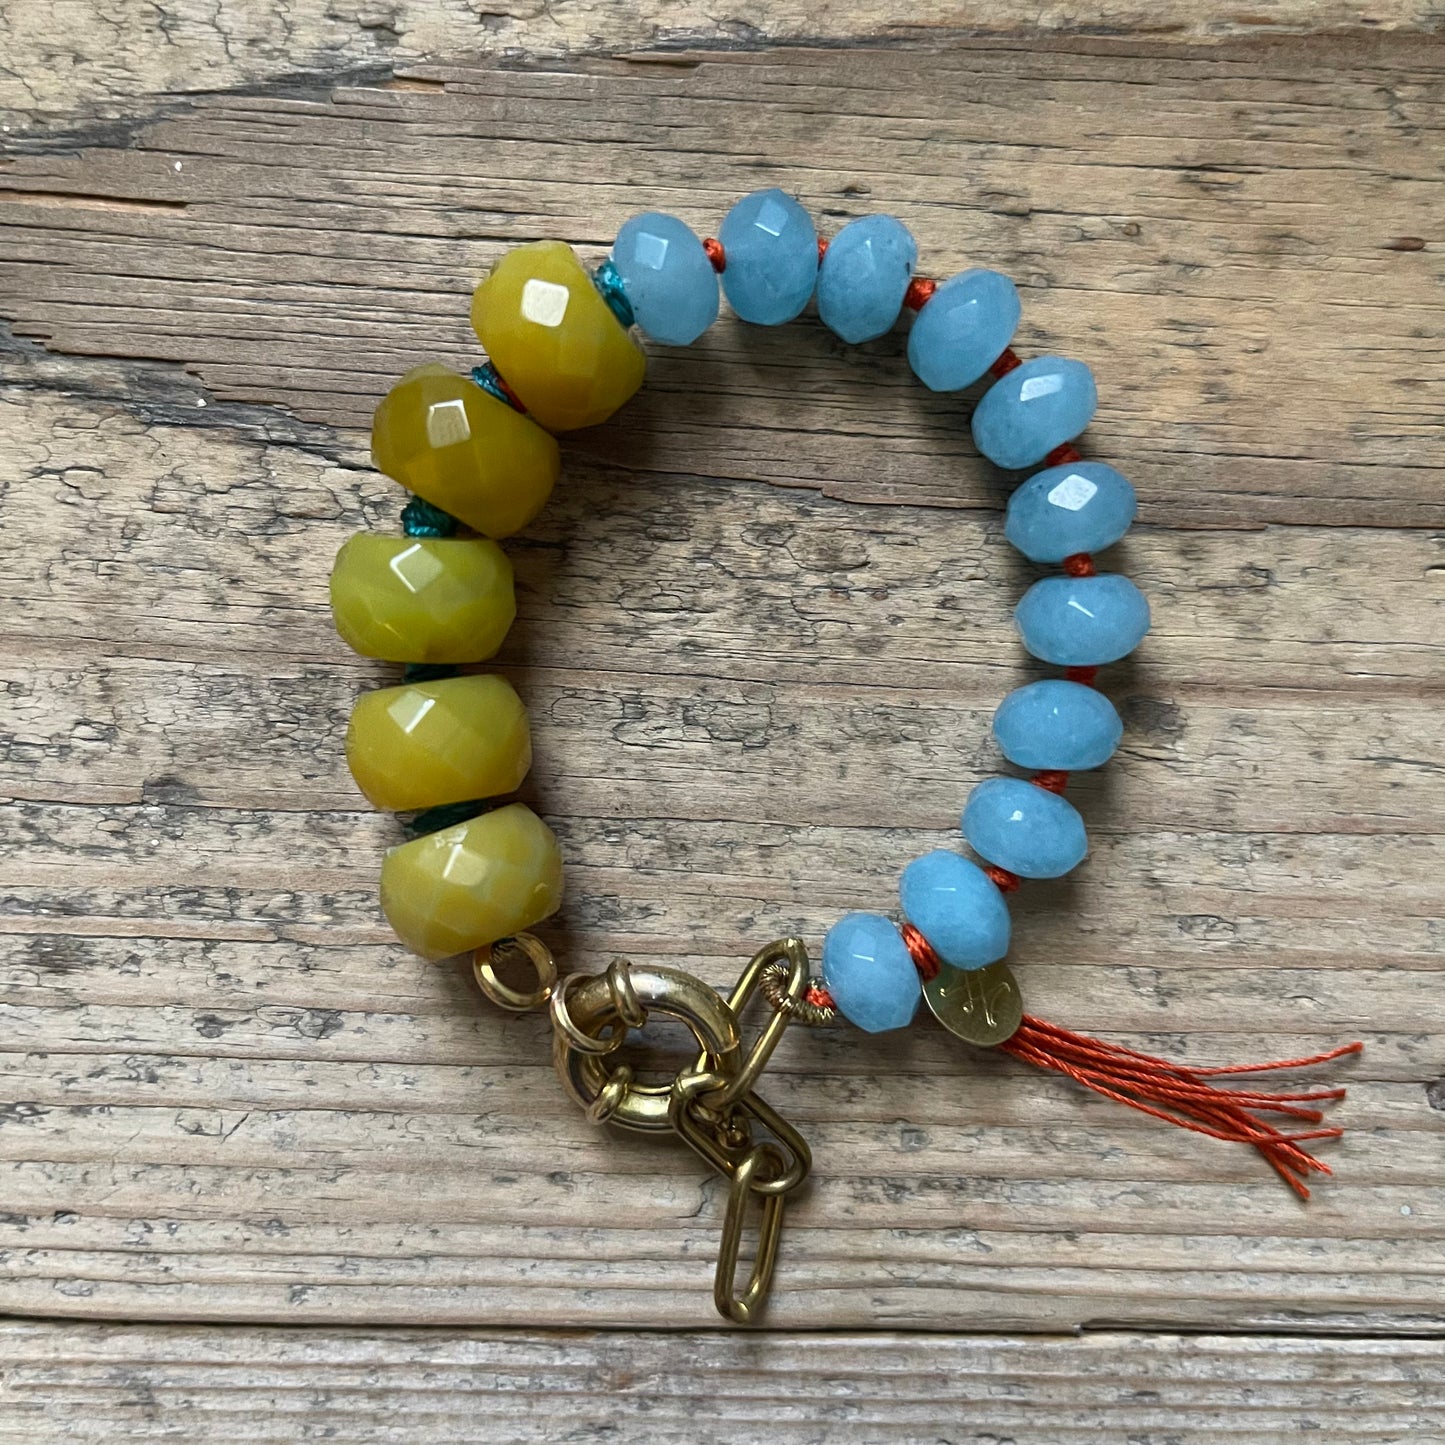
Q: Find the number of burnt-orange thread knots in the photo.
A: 11